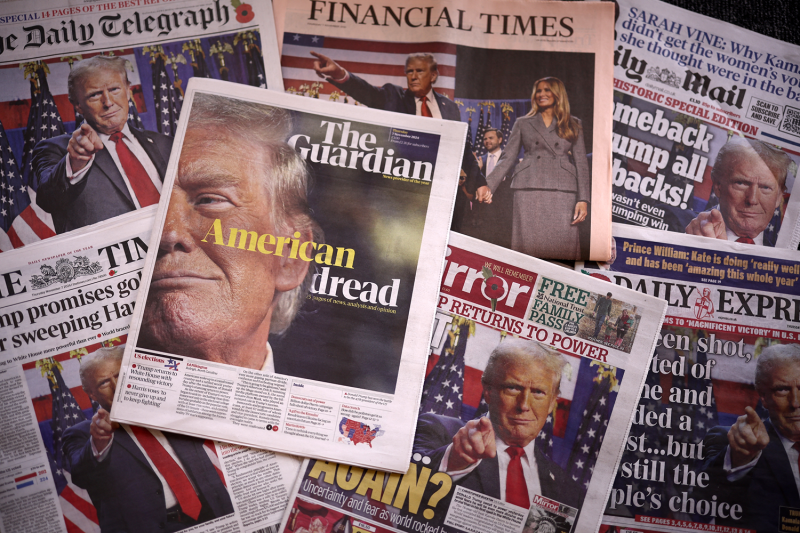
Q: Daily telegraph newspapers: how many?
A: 1